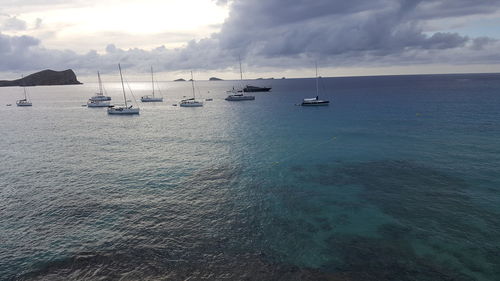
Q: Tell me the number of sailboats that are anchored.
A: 7